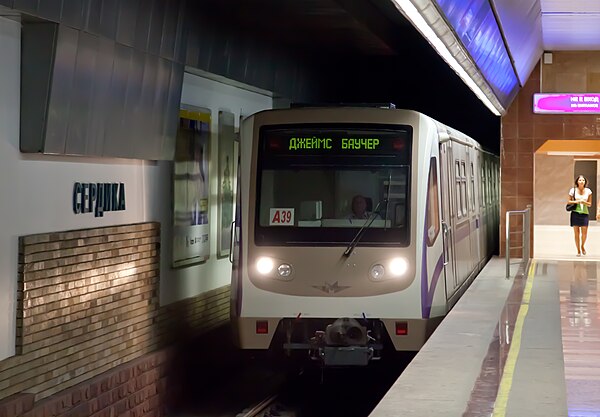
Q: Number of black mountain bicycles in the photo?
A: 0